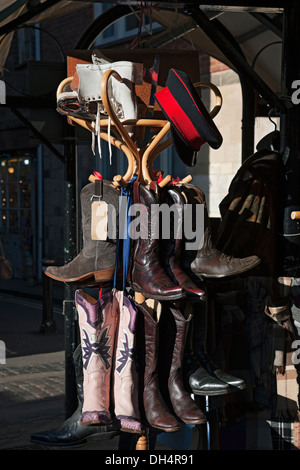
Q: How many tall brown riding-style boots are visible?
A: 2